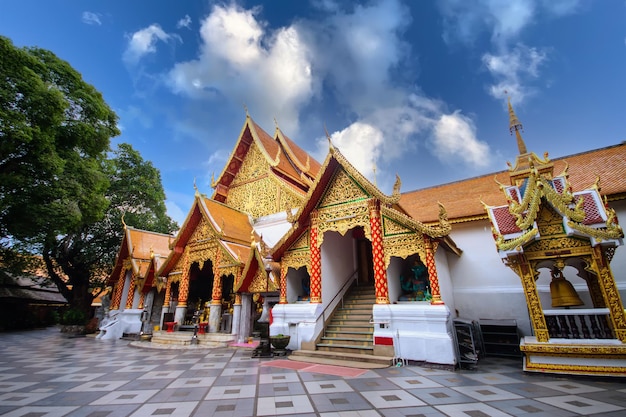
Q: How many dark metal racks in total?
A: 2